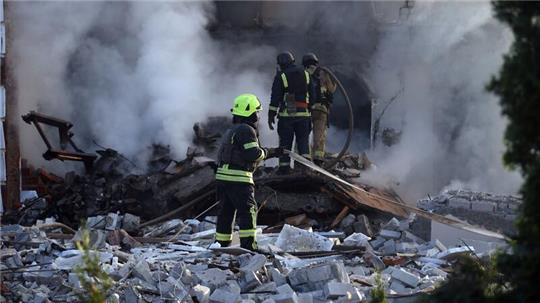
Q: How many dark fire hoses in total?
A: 1